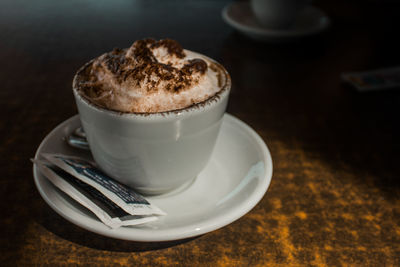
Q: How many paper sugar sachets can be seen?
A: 2